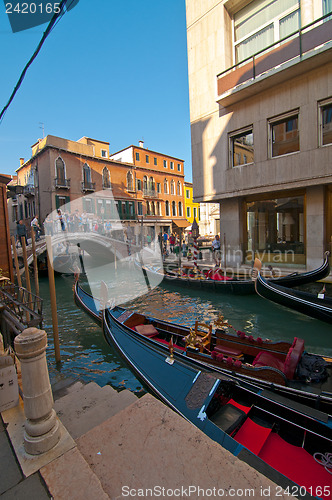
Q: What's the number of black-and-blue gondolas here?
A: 2